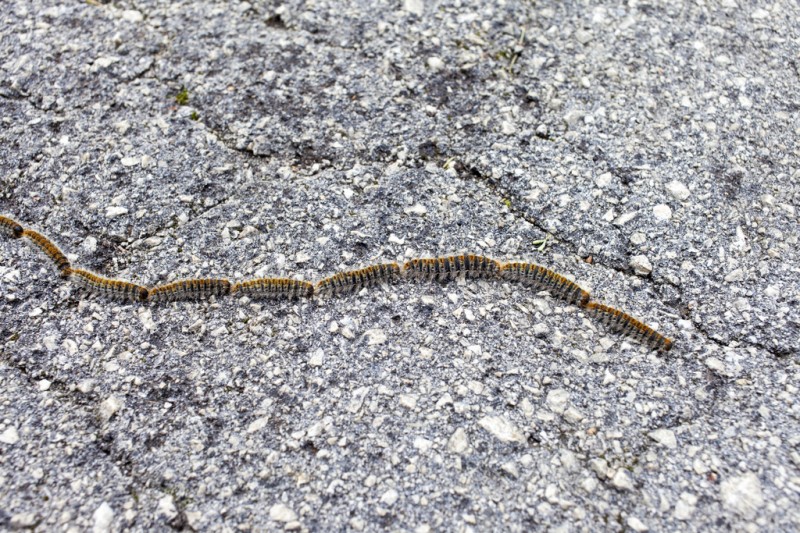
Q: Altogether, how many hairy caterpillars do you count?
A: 9